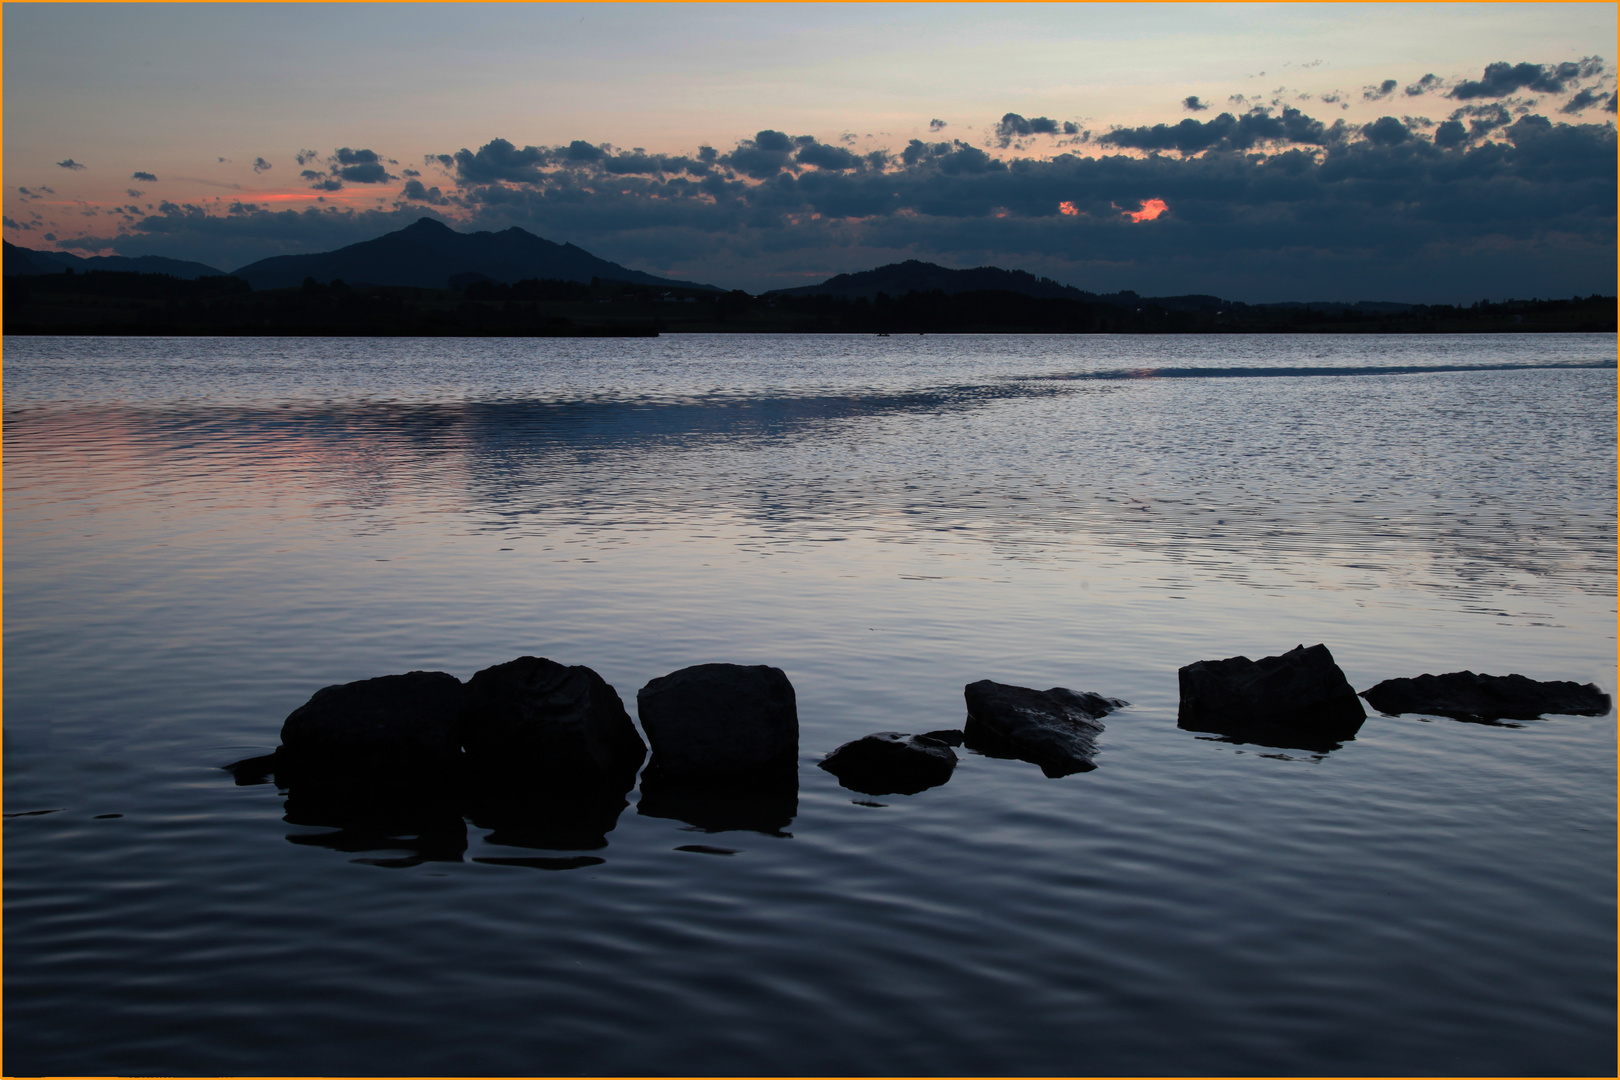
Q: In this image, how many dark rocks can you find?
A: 7